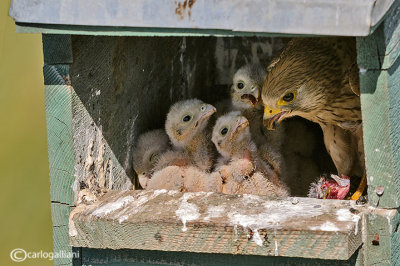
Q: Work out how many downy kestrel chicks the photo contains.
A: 4